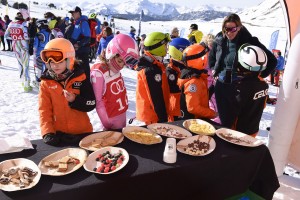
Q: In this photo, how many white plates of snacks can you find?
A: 9